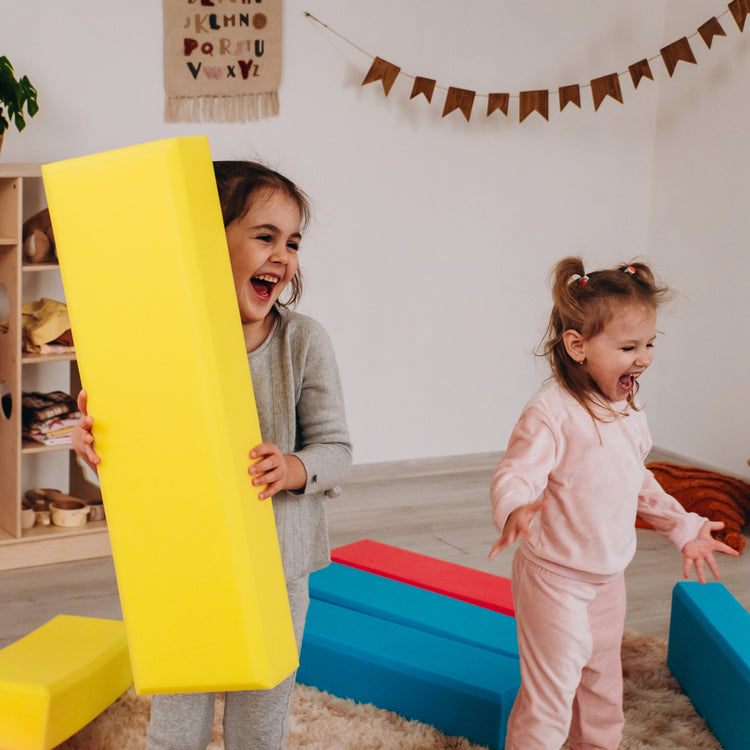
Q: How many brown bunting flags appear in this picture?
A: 11